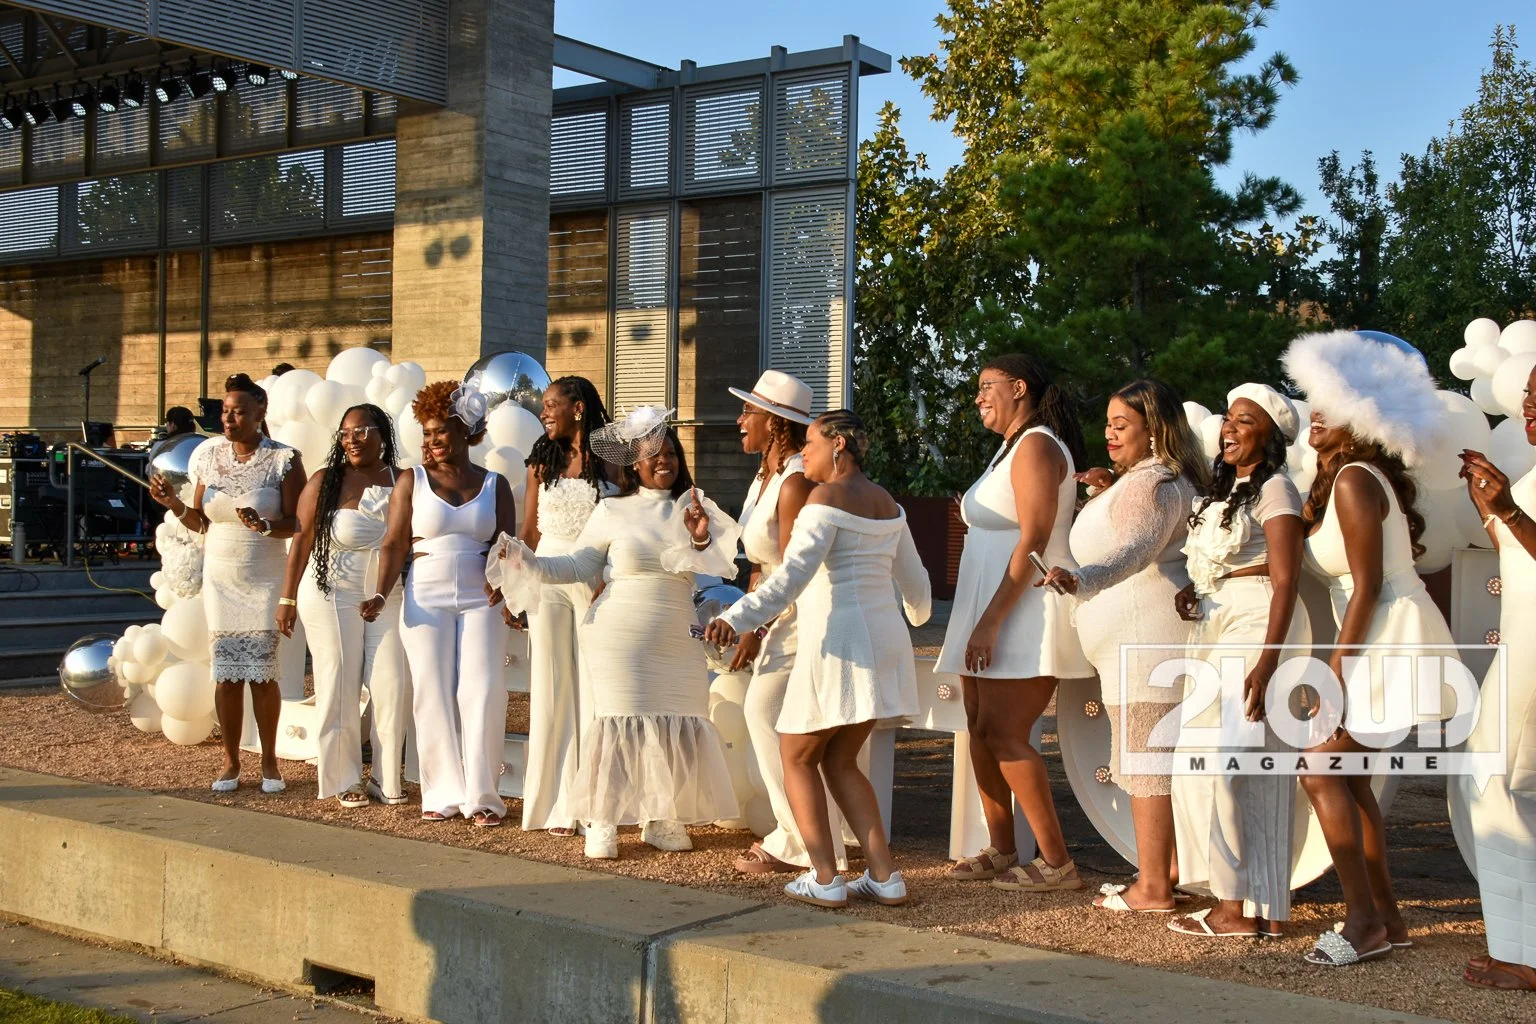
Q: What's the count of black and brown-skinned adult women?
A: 12